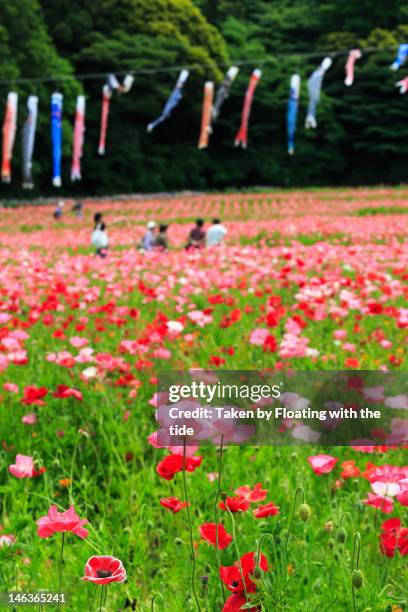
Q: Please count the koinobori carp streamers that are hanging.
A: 15